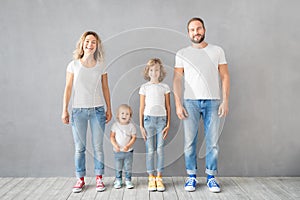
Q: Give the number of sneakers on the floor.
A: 8